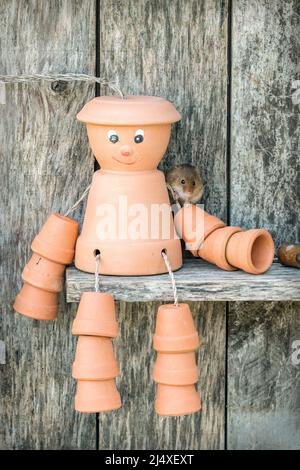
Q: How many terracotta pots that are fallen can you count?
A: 3